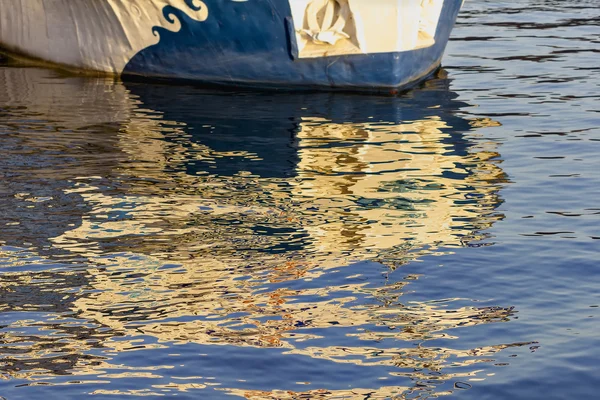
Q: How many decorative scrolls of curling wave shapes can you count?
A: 3